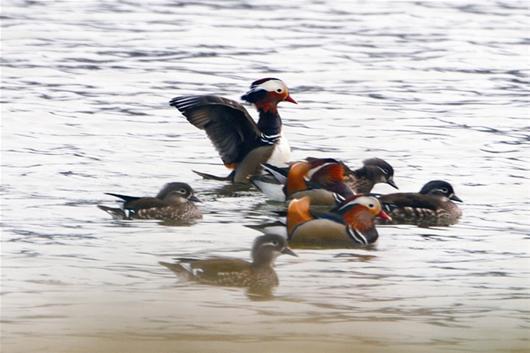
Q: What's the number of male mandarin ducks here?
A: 3